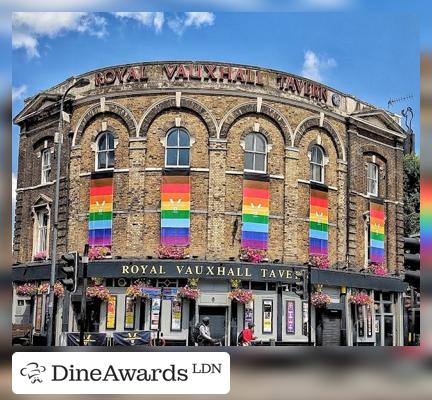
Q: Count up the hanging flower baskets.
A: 8